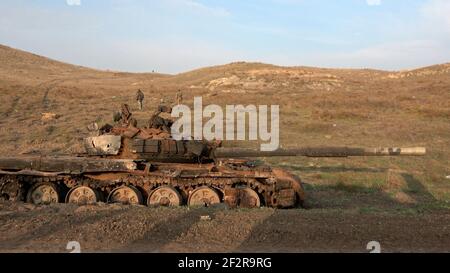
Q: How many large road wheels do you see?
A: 6